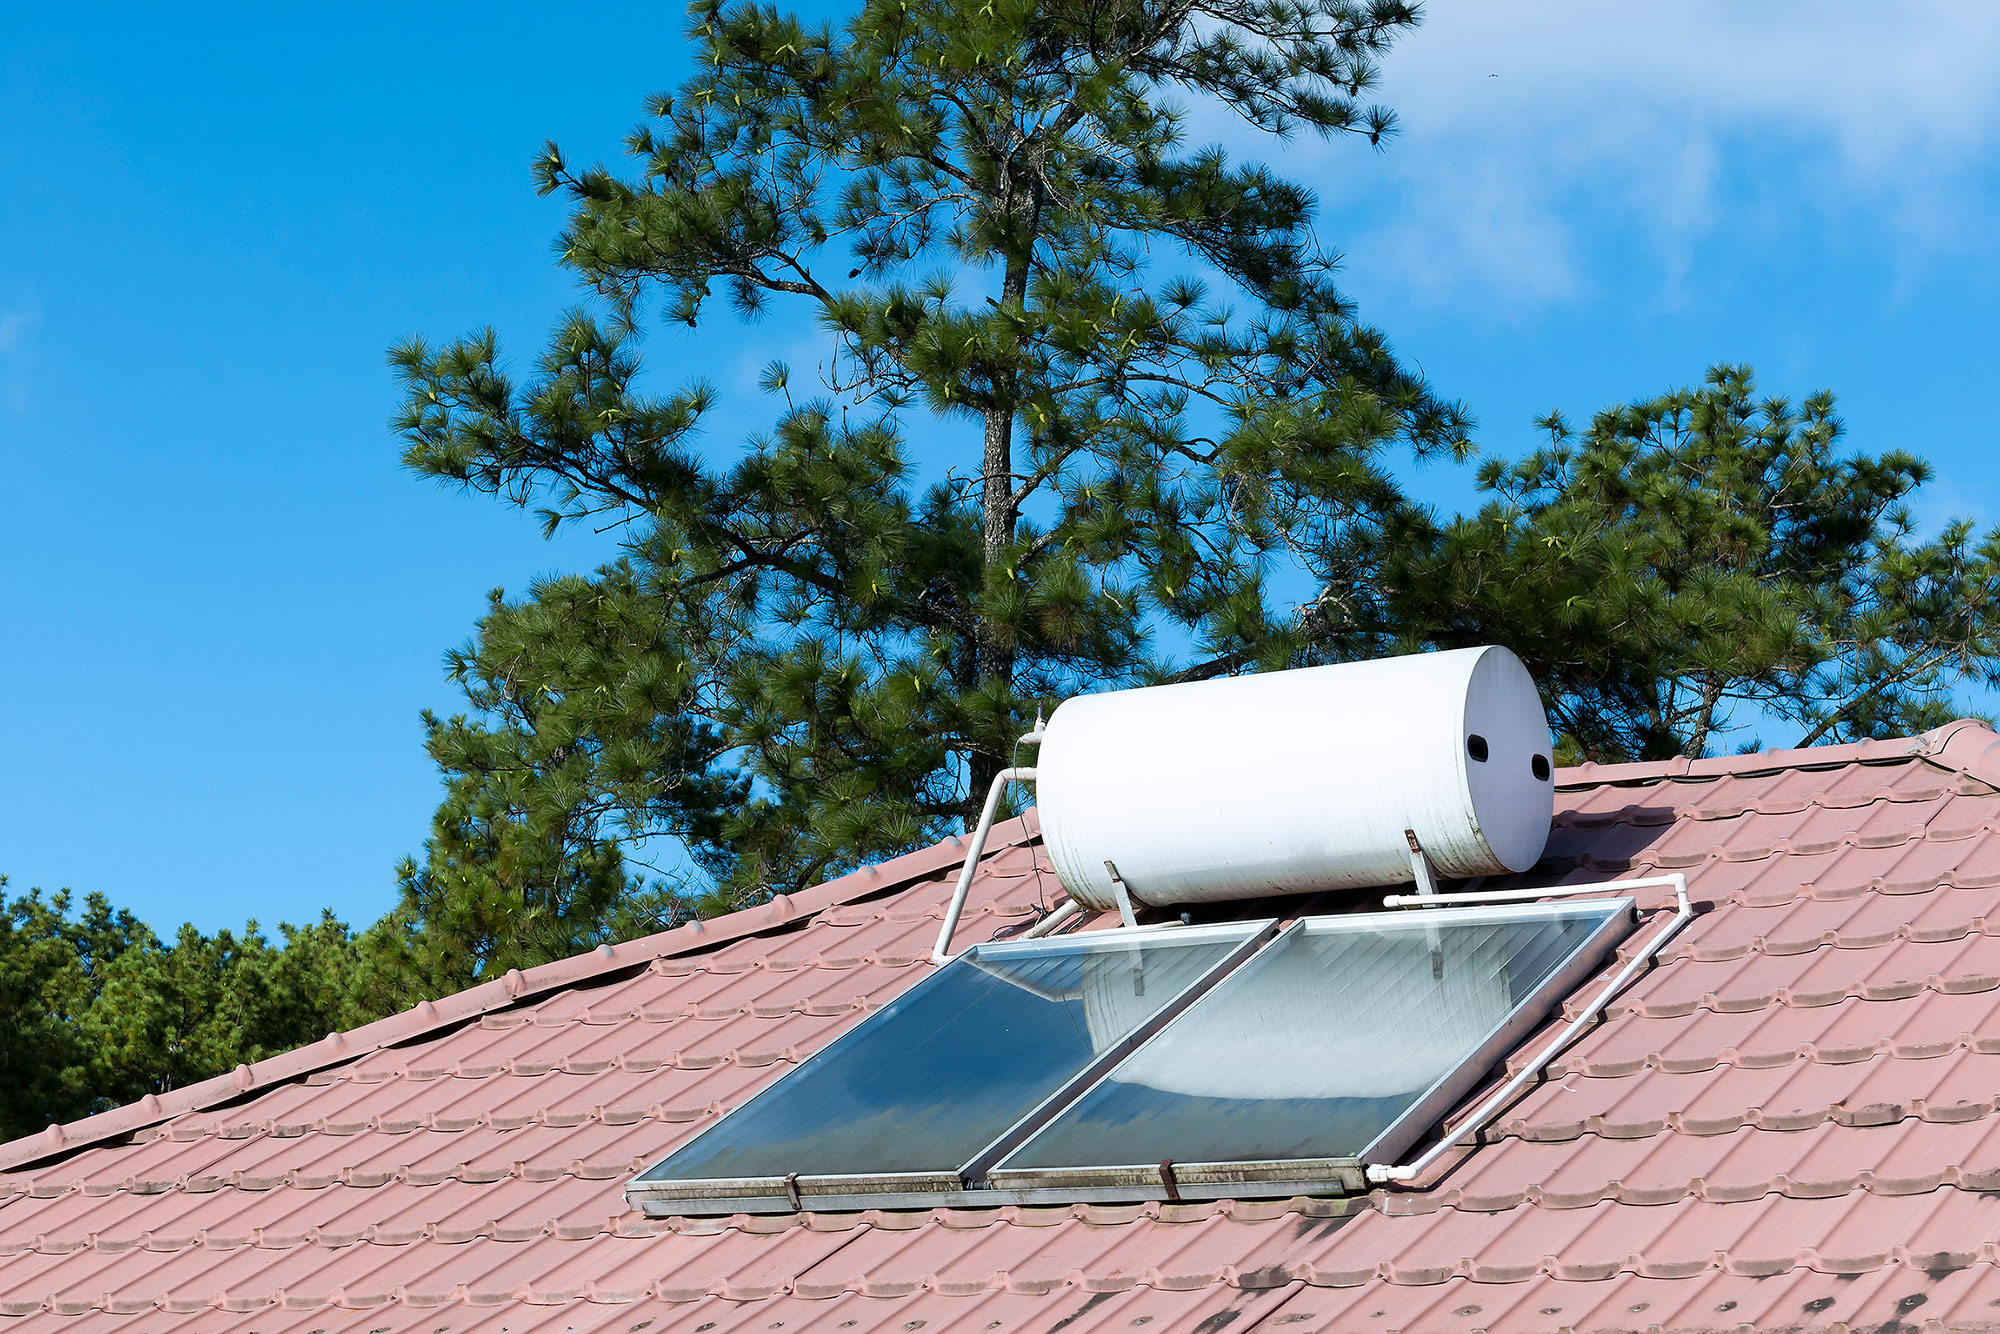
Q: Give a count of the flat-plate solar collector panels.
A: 2